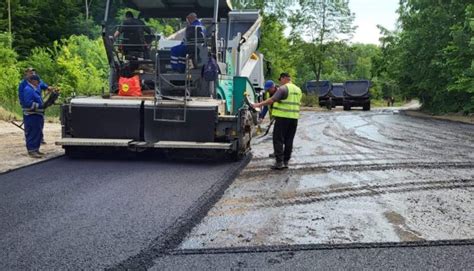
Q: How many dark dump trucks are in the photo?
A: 3